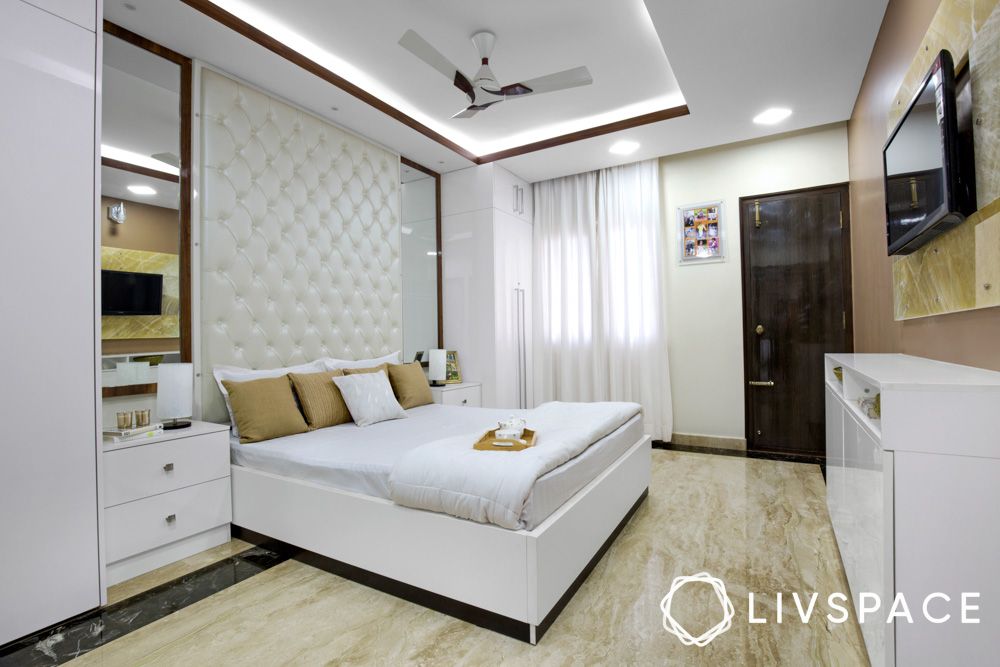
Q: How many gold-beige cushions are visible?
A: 4